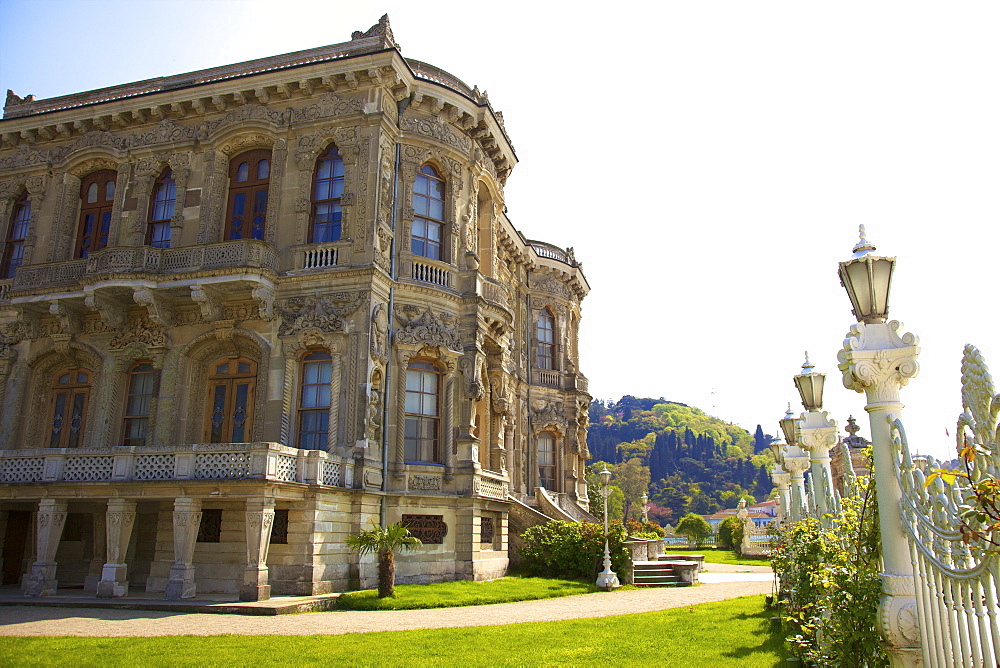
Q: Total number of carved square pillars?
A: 4